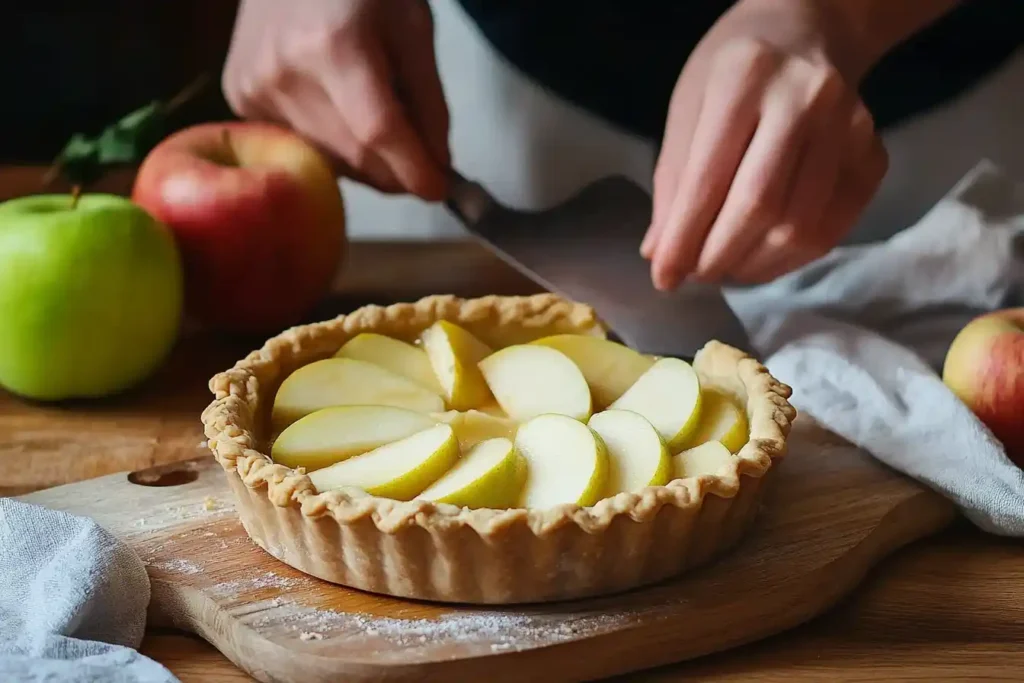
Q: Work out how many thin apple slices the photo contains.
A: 13